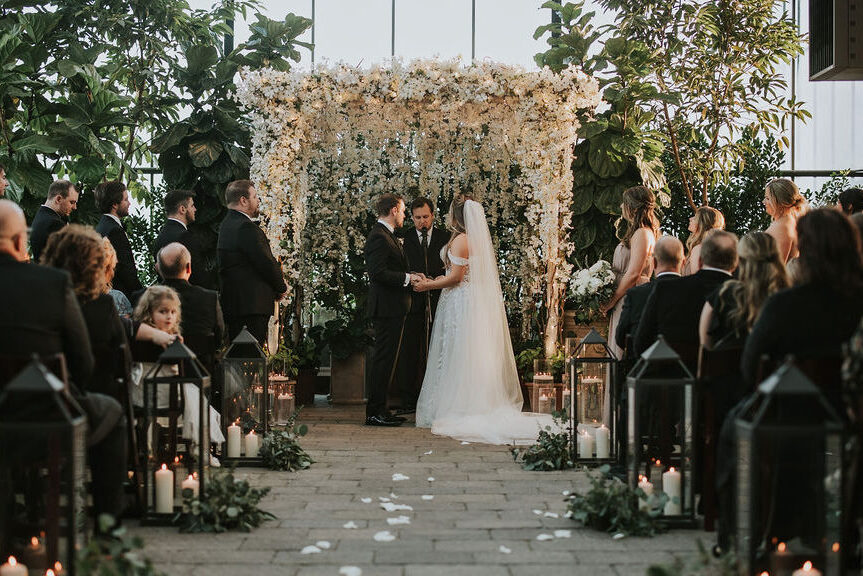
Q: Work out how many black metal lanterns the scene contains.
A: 6